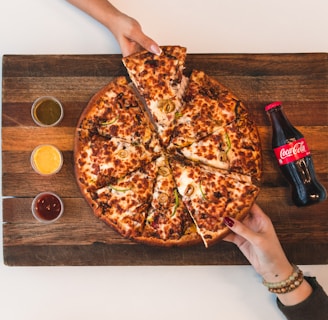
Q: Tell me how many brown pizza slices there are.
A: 8